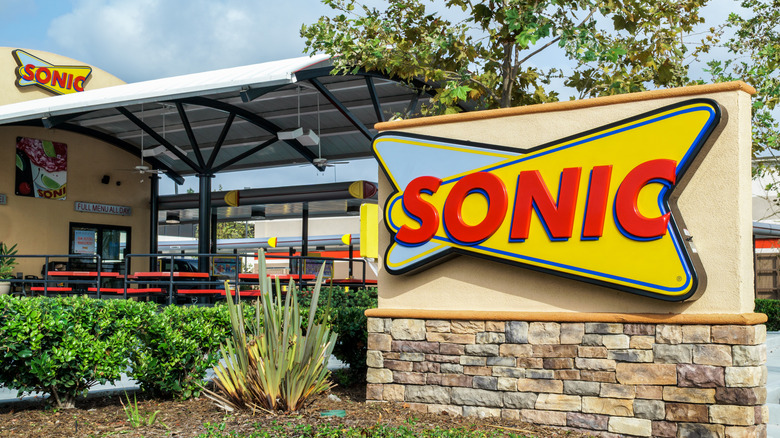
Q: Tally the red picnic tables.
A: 4